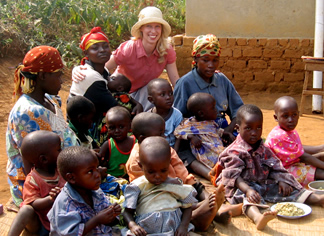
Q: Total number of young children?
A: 11